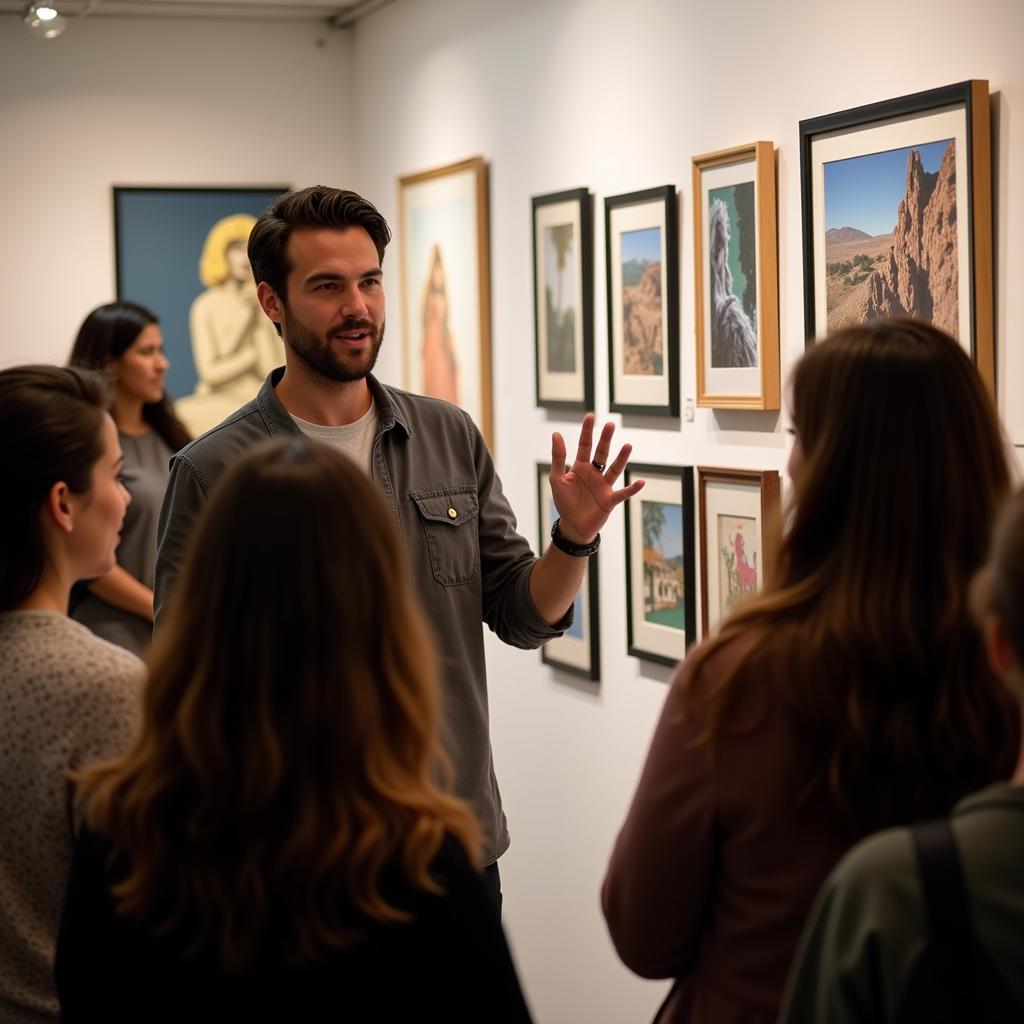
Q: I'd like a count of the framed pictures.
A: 9